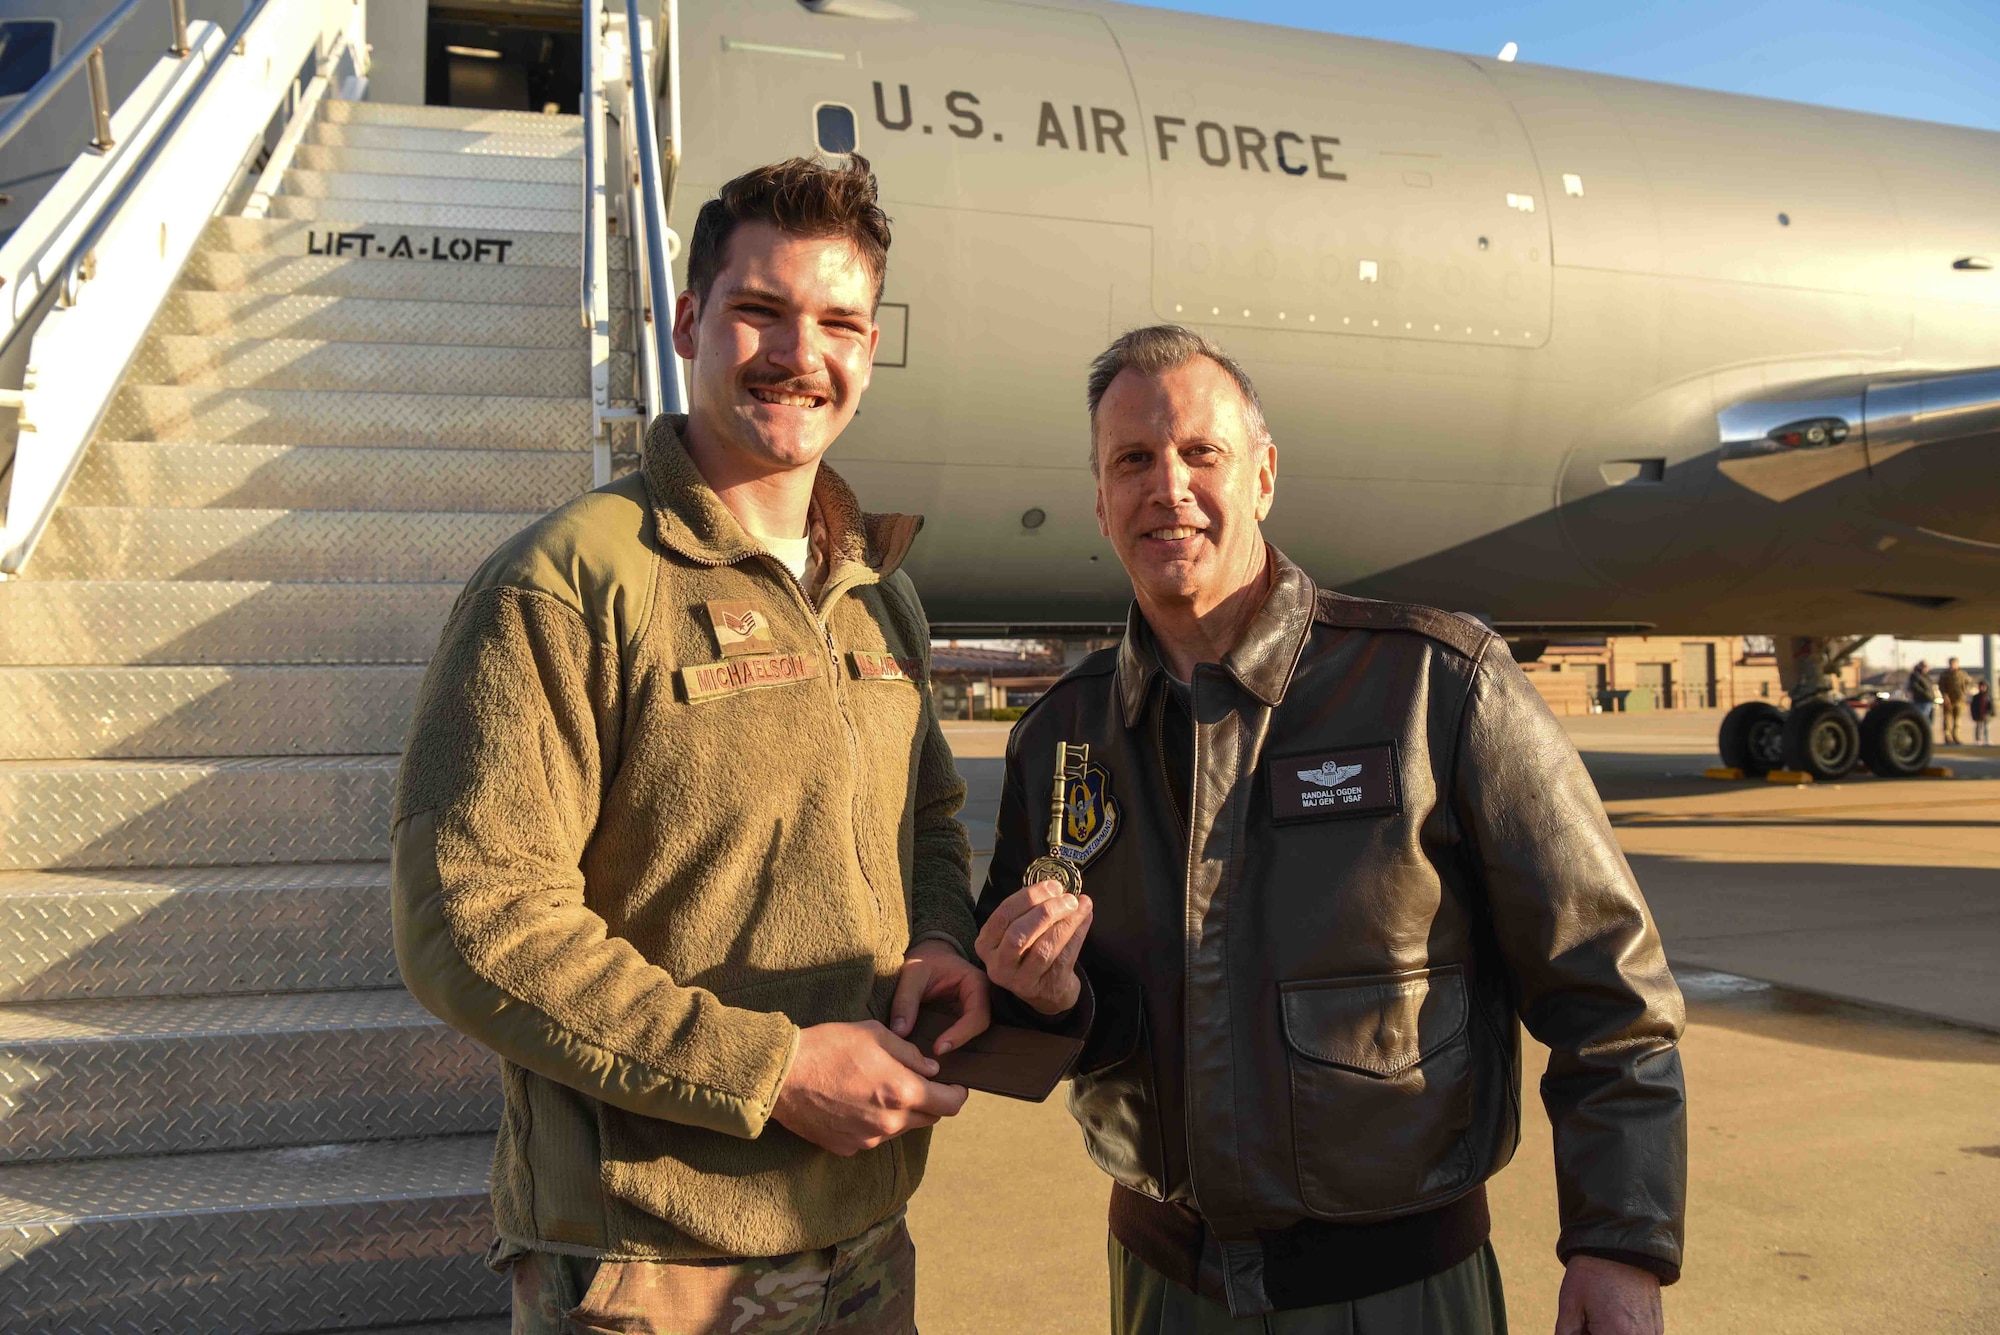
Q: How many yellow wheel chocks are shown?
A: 3